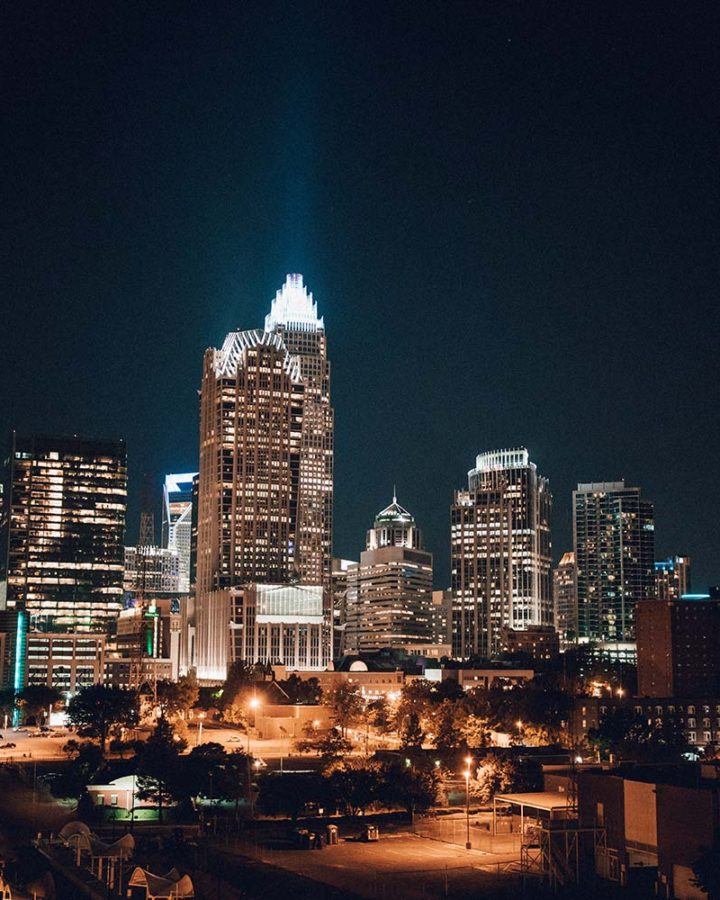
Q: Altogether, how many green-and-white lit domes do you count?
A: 1